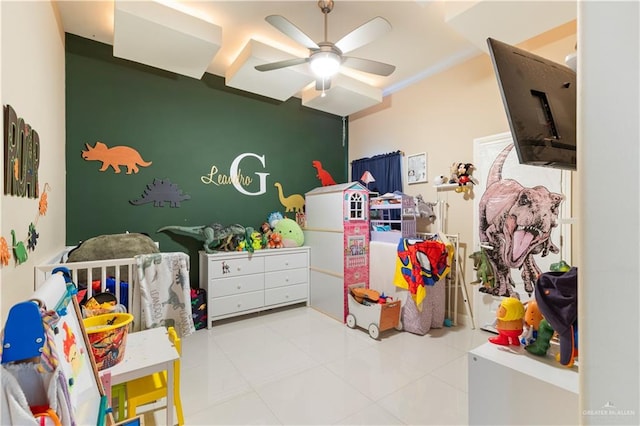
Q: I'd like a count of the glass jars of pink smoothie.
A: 0